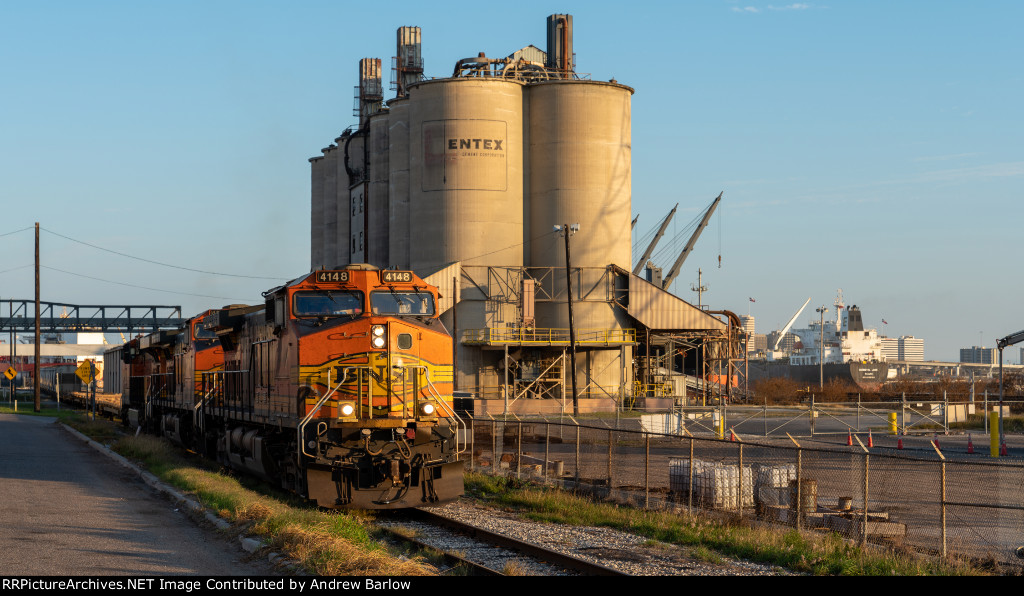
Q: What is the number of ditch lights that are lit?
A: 2